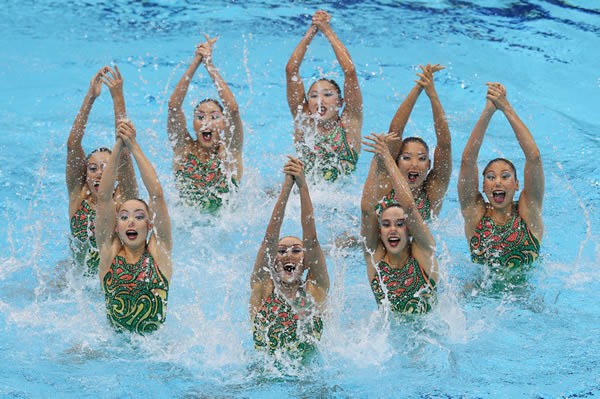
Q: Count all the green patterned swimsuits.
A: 8